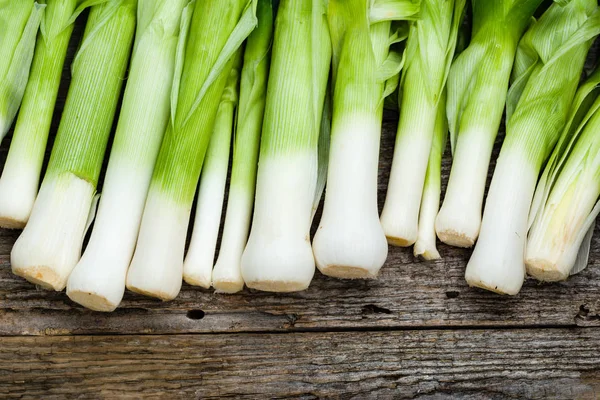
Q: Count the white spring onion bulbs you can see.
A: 13